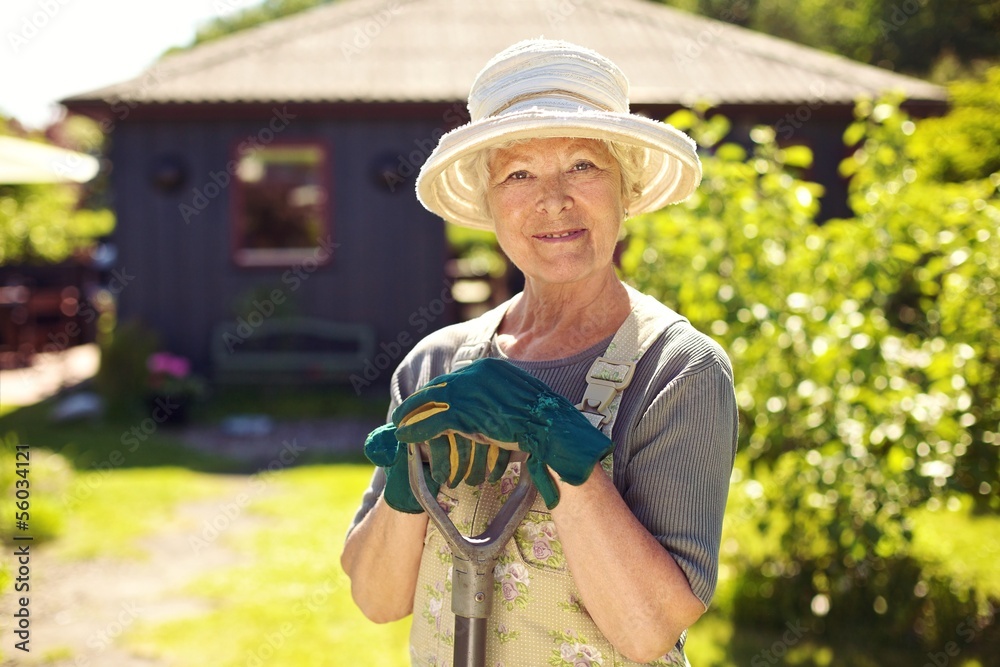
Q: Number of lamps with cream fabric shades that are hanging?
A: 0